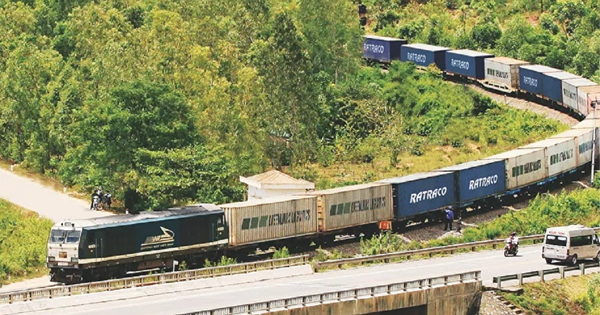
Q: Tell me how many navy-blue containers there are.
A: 7